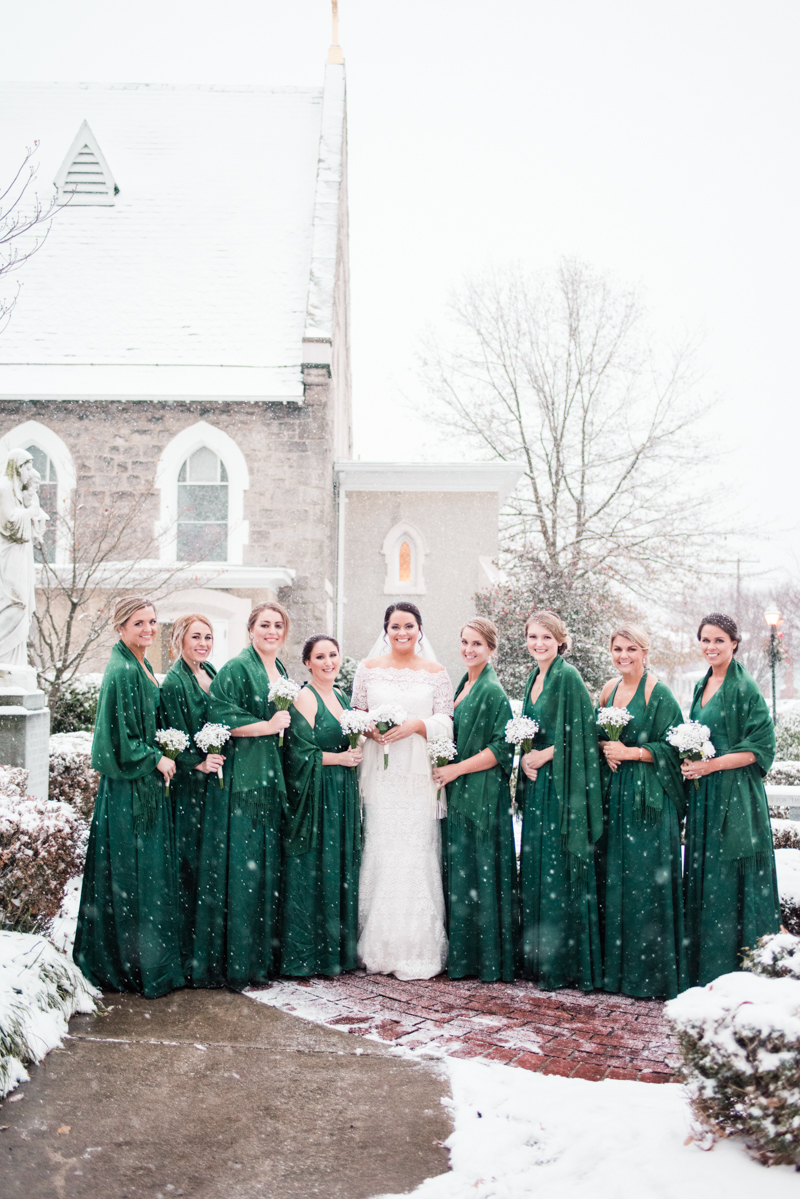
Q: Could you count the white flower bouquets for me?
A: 9